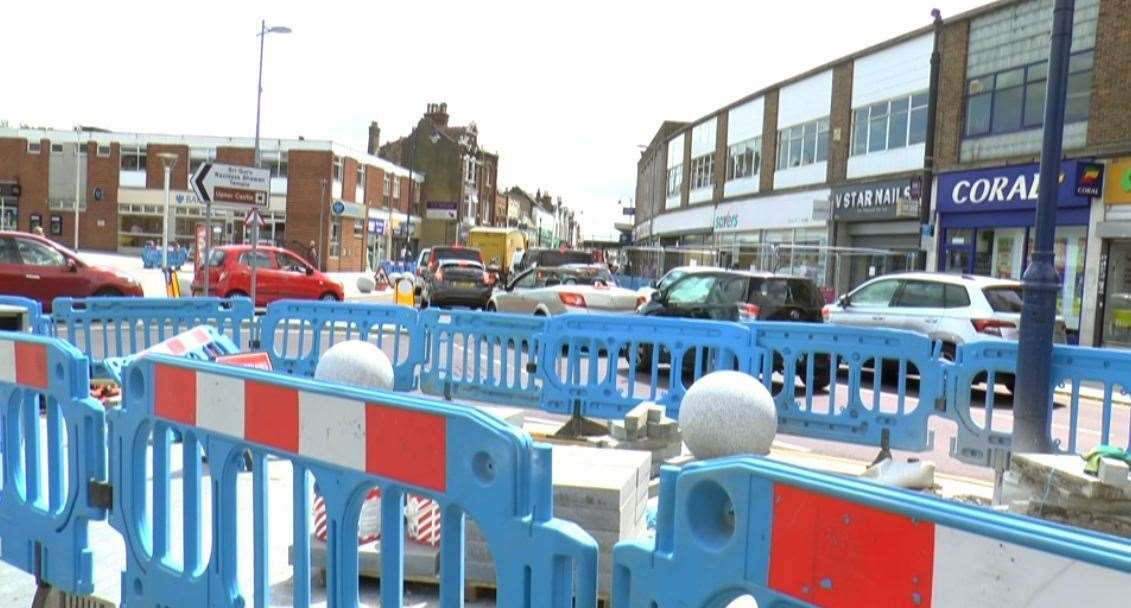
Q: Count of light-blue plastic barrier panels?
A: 11